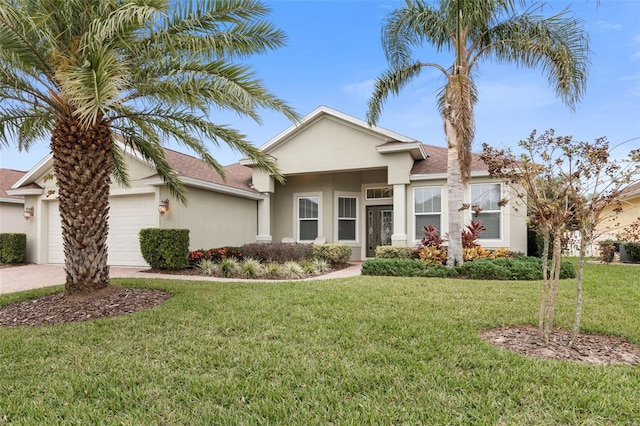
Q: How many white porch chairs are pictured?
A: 2